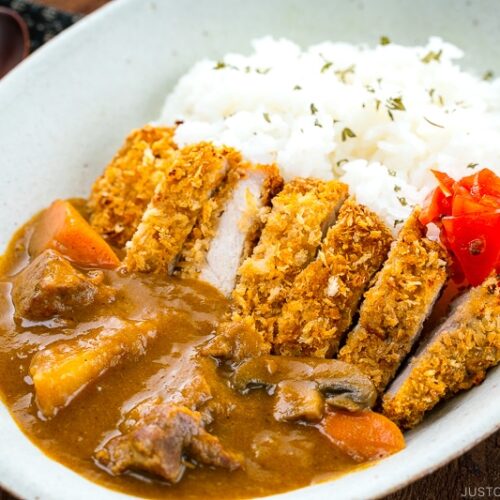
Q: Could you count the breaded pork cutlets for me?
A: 7